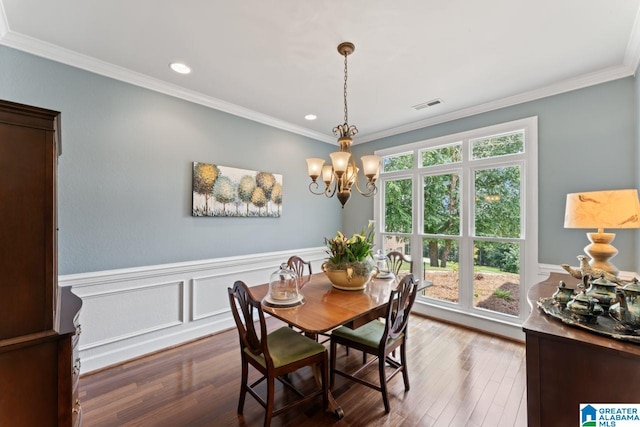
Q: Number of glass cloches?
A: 2